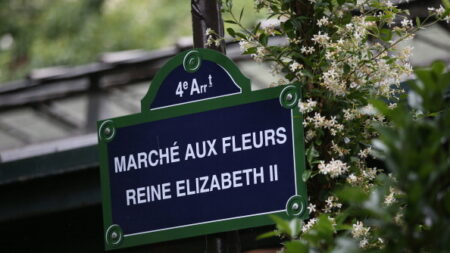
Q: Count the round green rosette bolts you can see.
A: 5